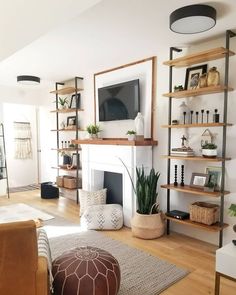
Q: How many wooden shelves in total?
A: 12